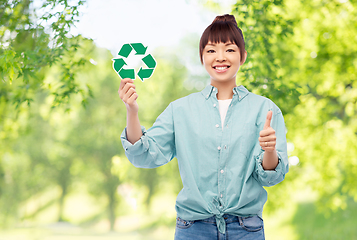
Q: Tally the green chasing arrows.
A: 3